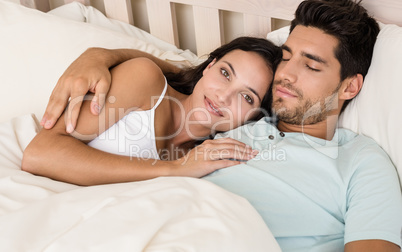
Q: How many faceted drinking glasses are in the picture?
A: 0